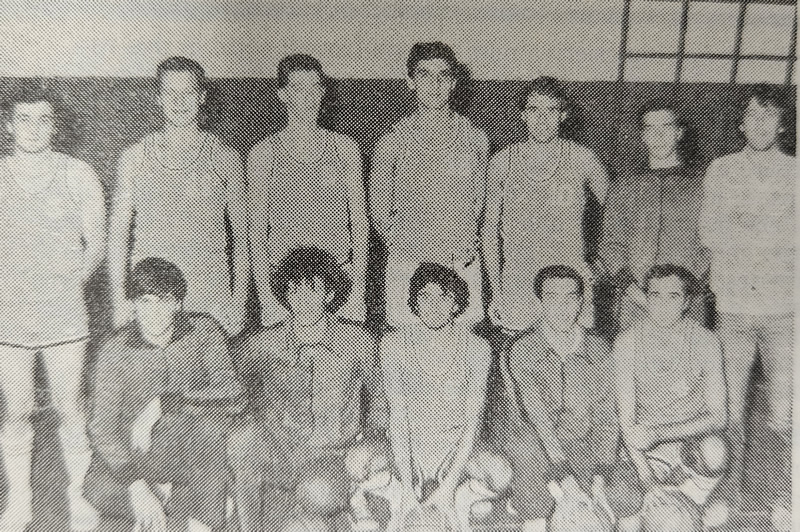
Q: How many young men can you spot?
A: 12